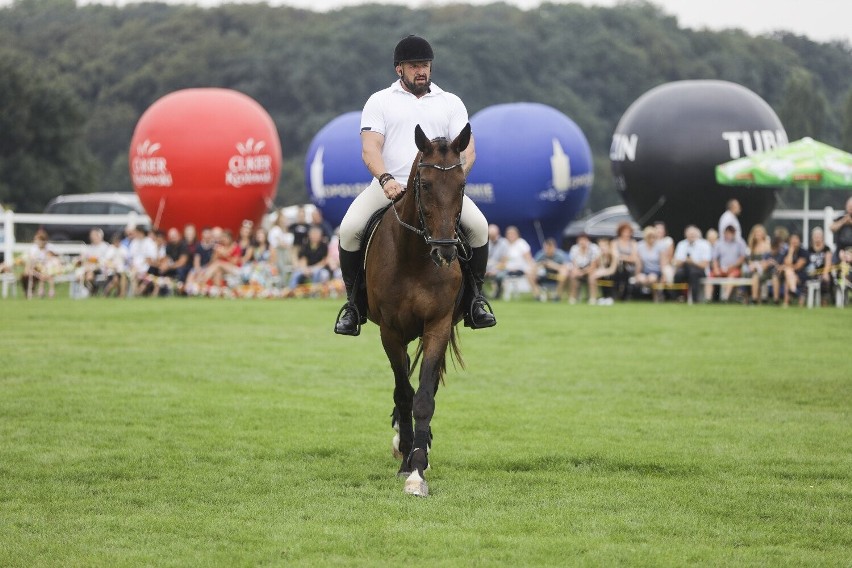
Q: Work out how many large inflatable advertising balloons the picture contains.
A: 4